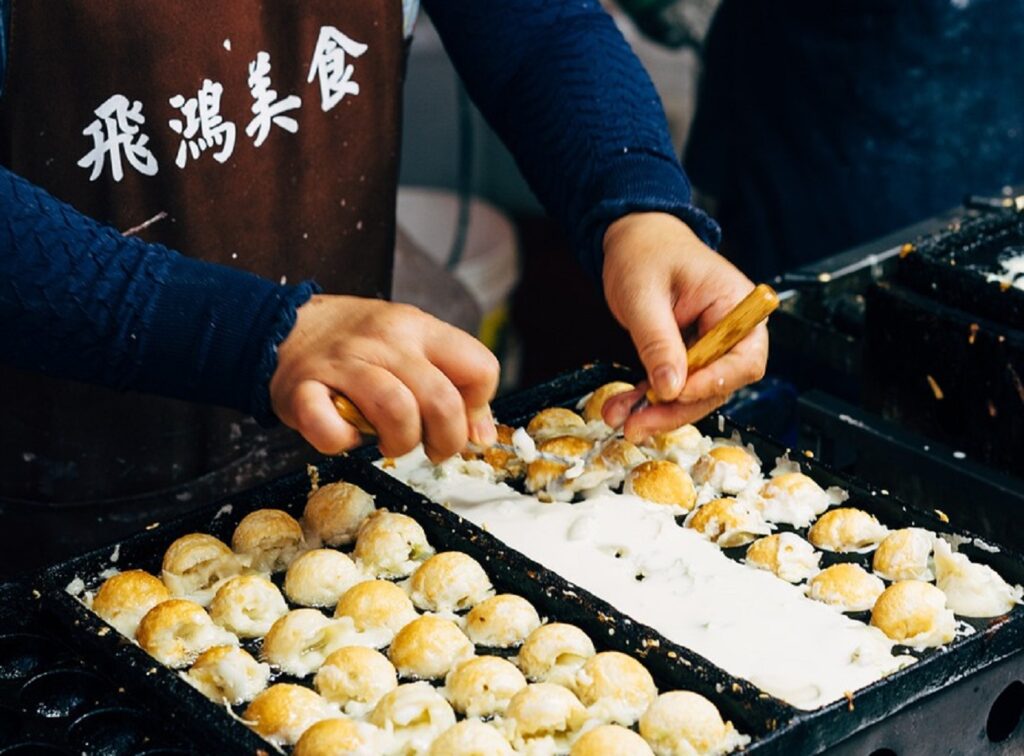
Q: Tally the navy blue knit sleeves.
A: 2